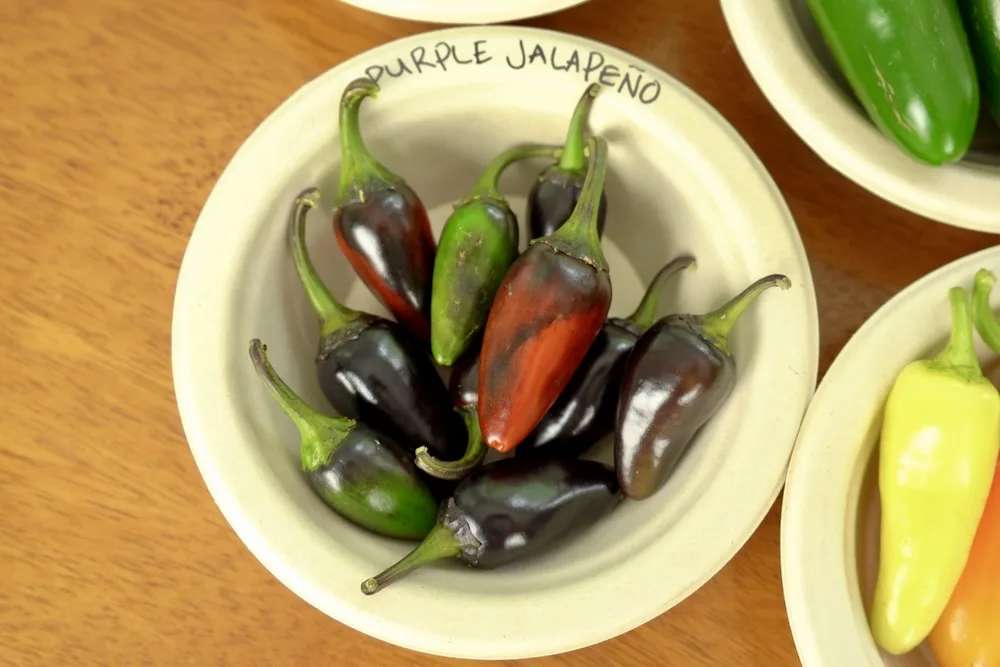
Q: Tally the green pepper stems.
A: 12